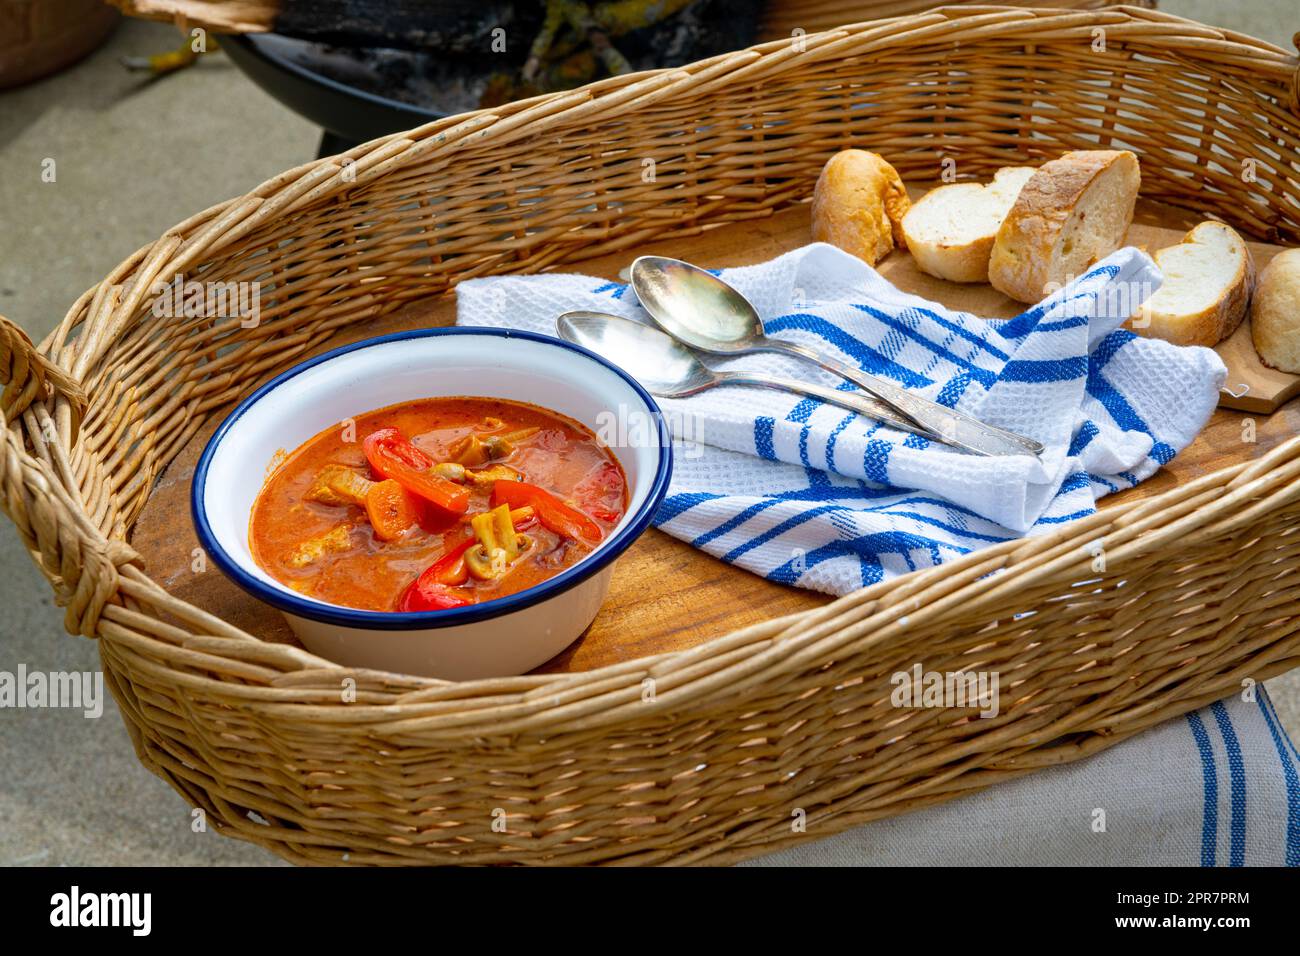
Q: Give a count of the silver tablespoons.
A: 2